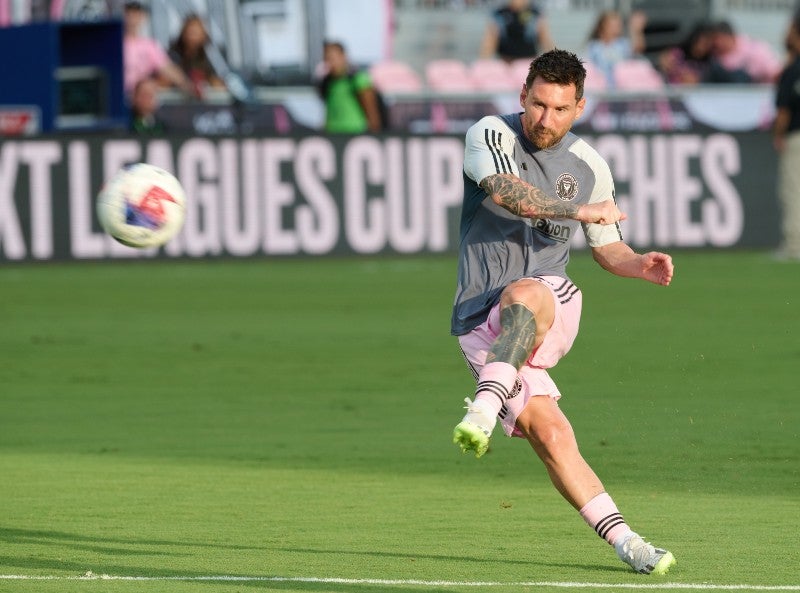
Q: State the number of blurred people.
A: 9